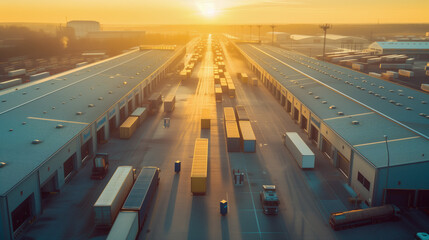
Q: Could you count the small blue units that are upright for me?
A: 2